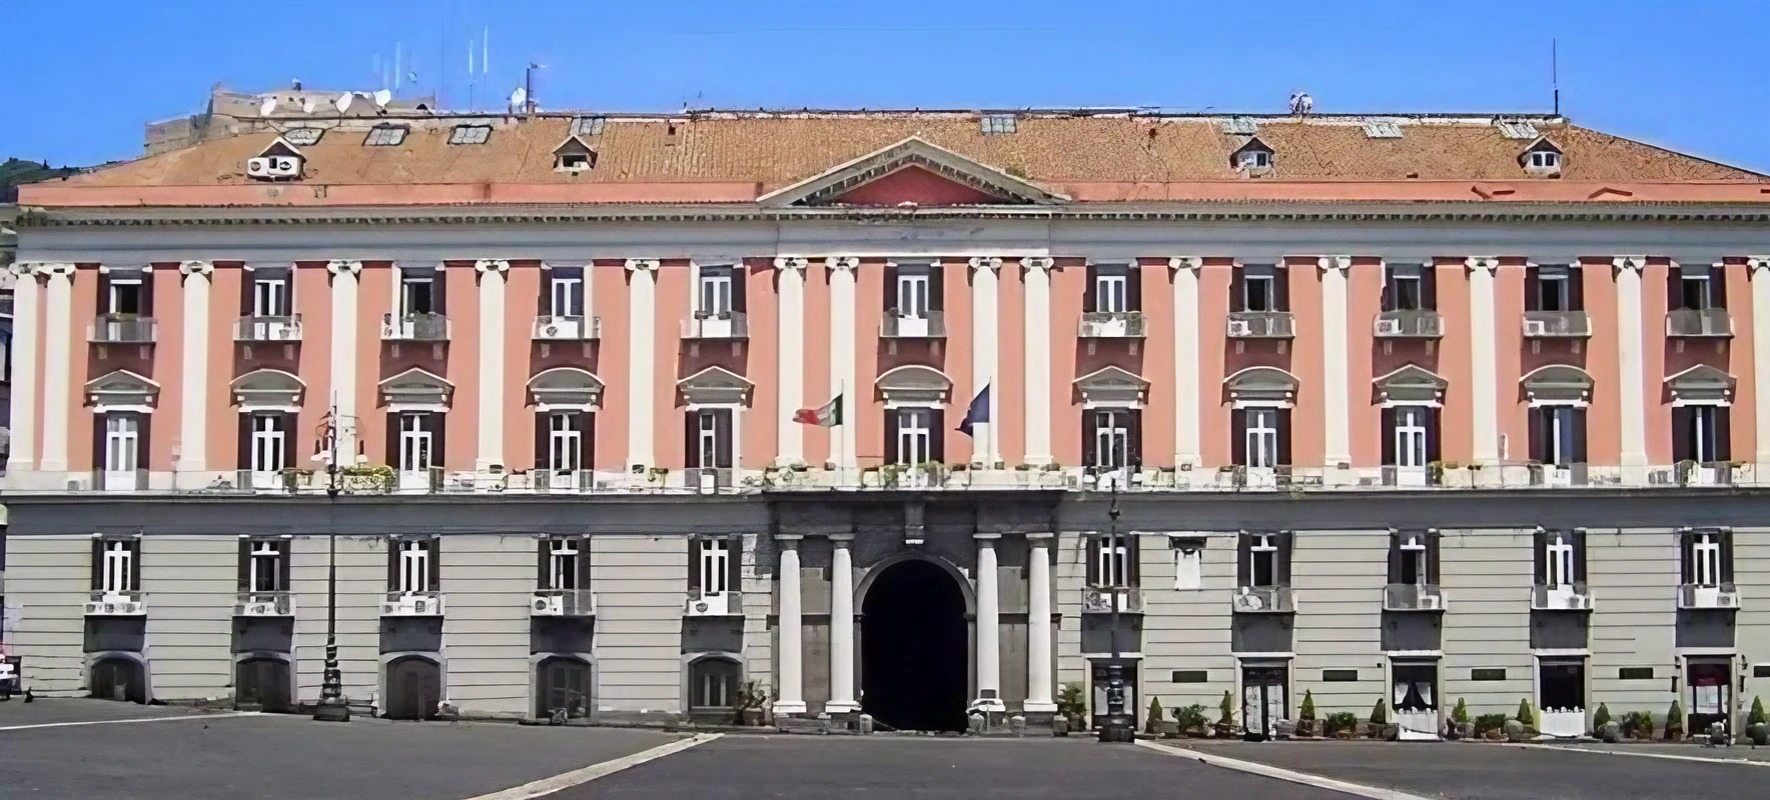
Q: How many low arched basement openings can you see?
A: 5